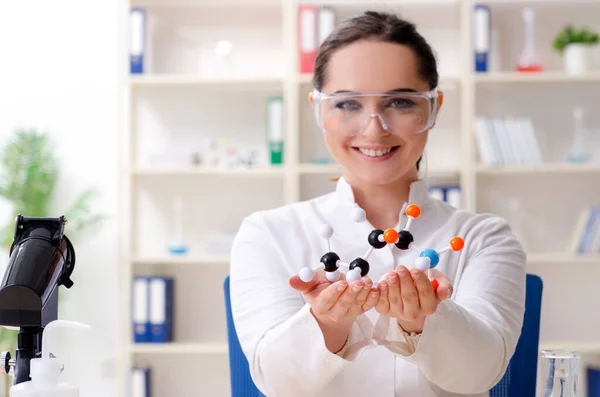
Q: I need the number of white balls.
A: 6